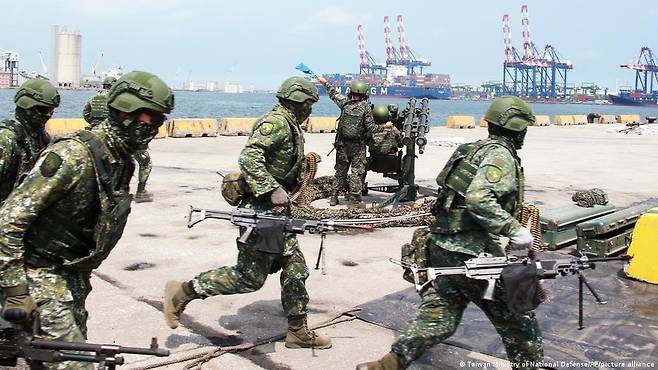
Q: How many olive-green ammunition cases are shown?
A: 2